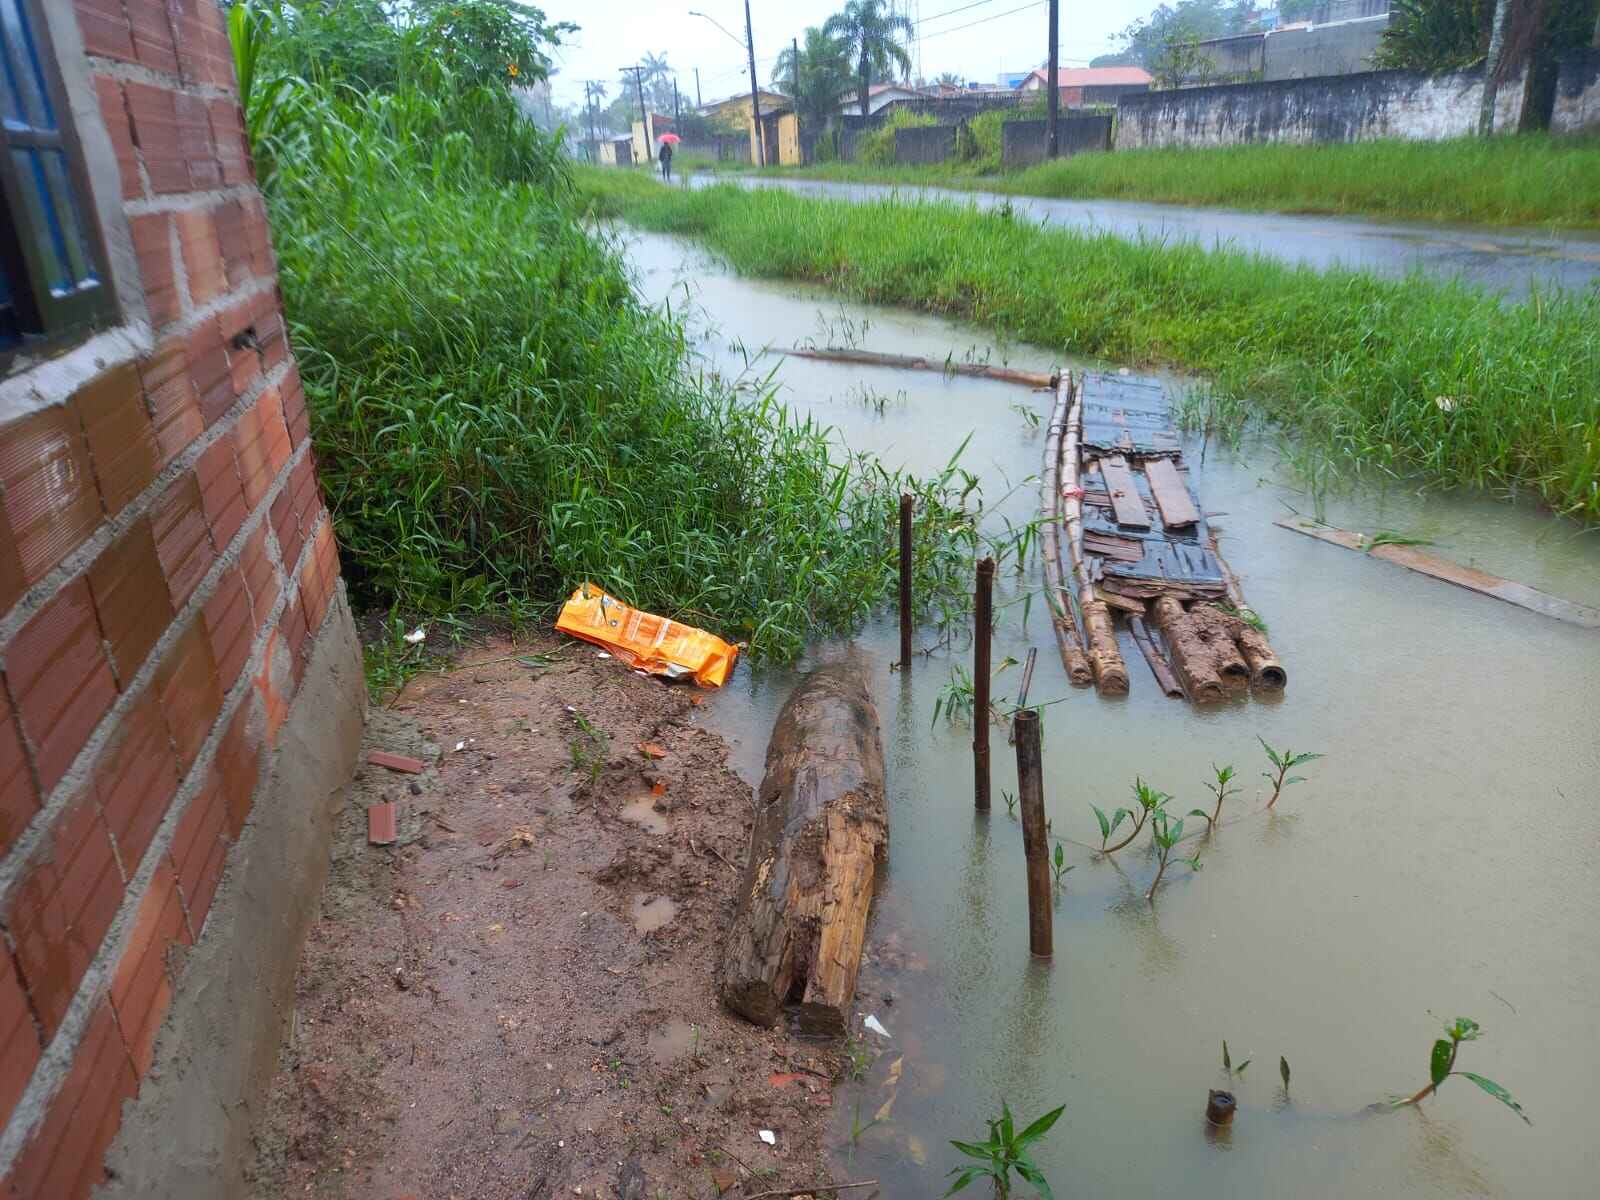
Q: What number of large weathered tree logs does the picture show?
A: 1